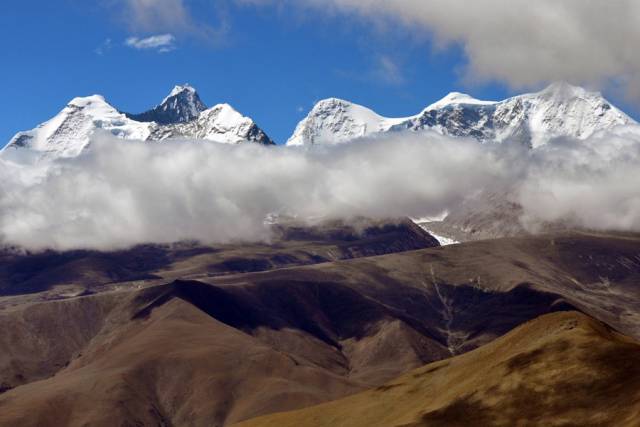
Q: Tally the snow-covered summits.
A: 6